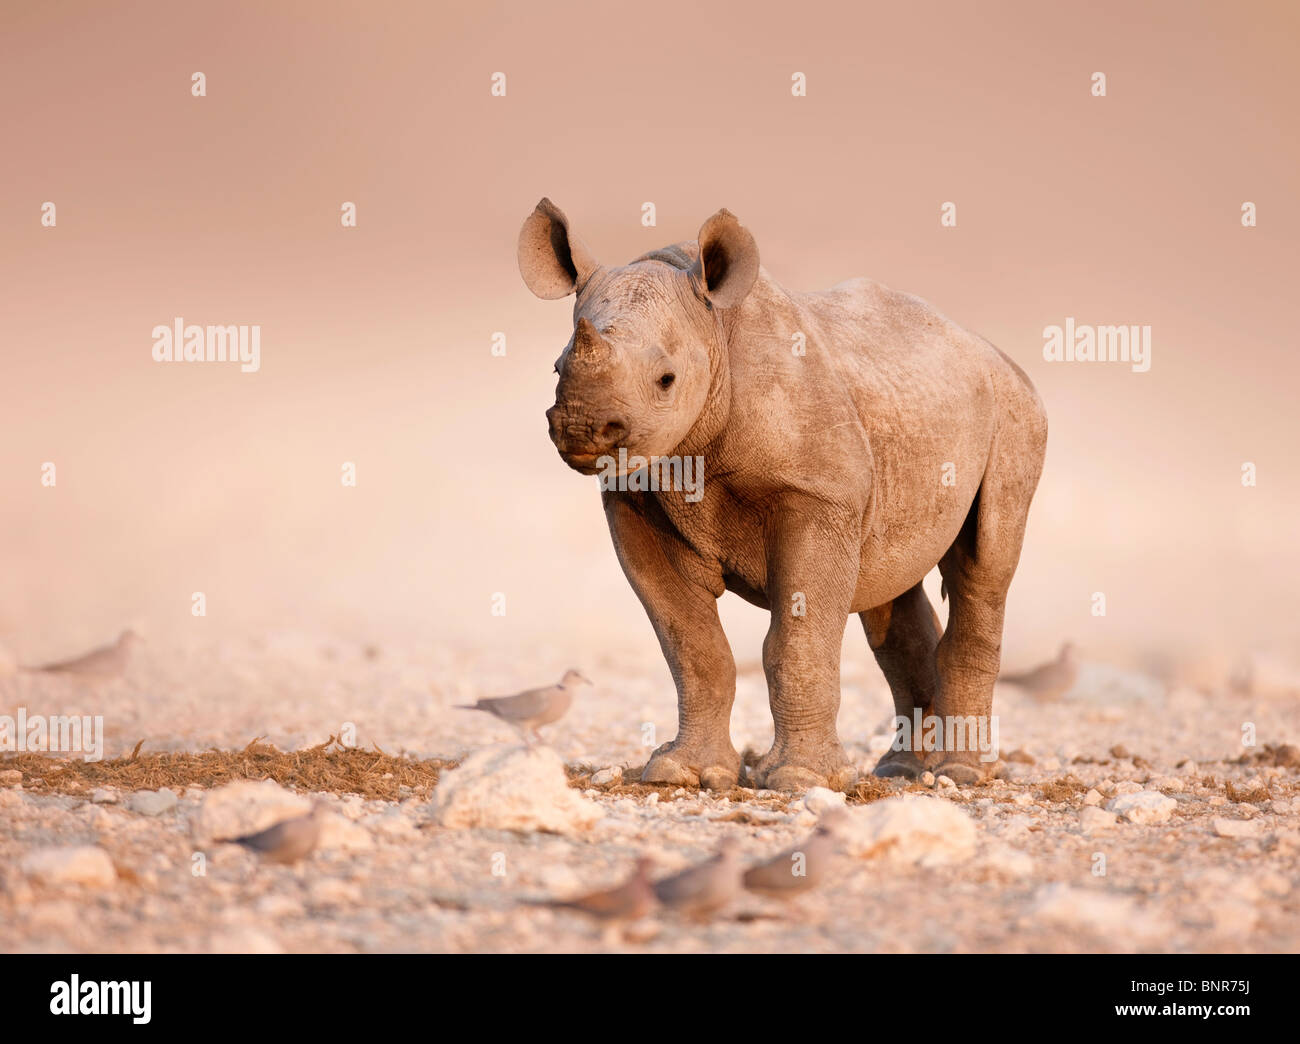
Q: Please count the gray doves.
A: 7